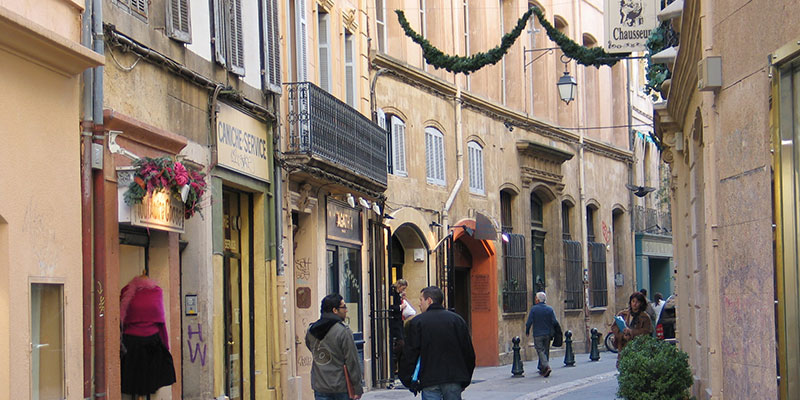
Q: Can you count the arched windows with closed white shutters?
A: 2